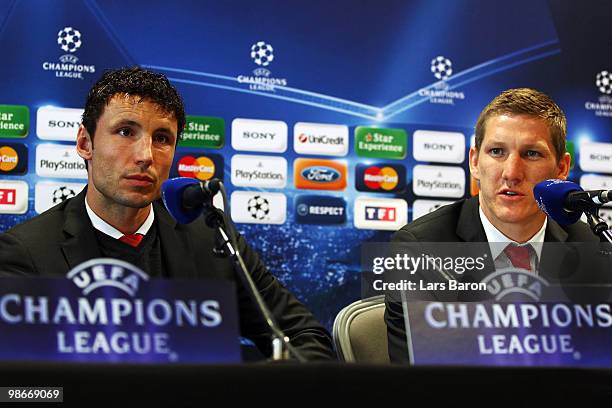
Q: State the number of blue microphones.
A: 2